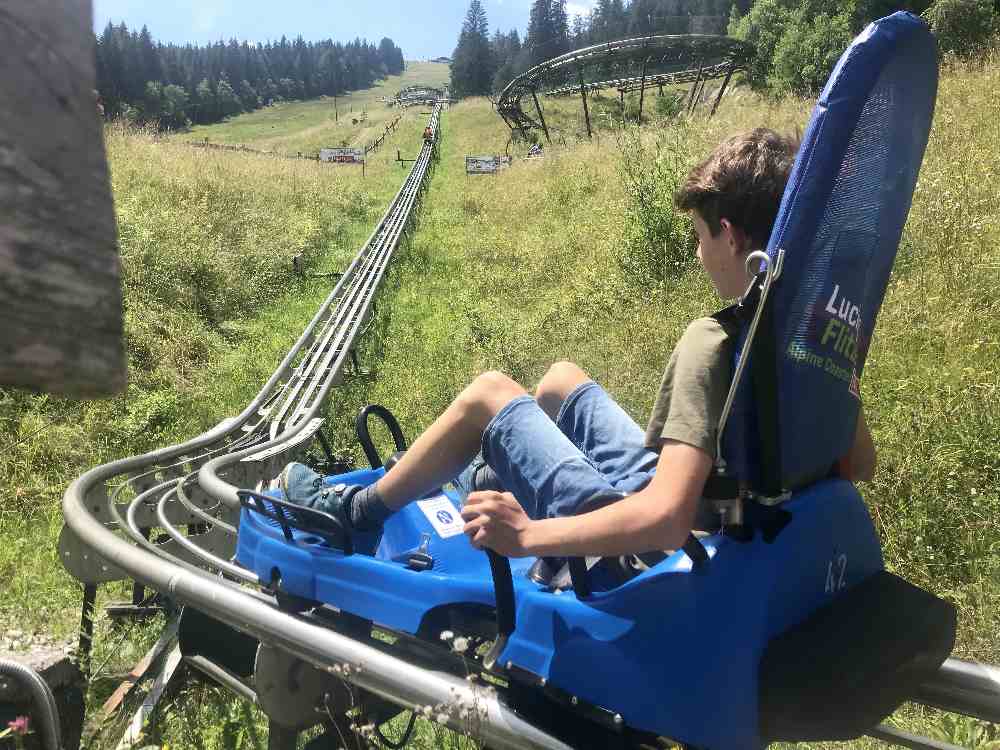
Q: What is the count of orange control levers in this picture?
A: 0